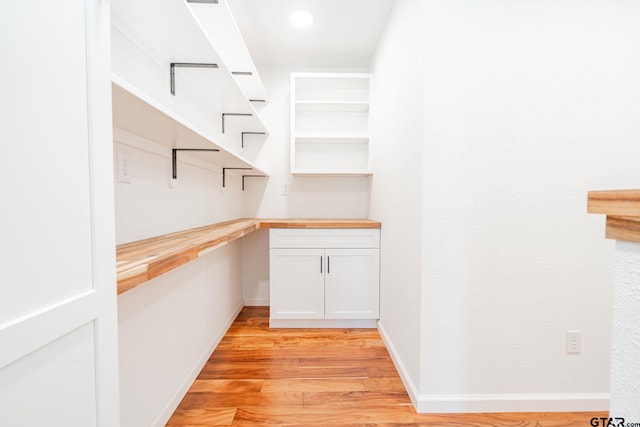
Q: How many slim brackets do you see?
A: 9